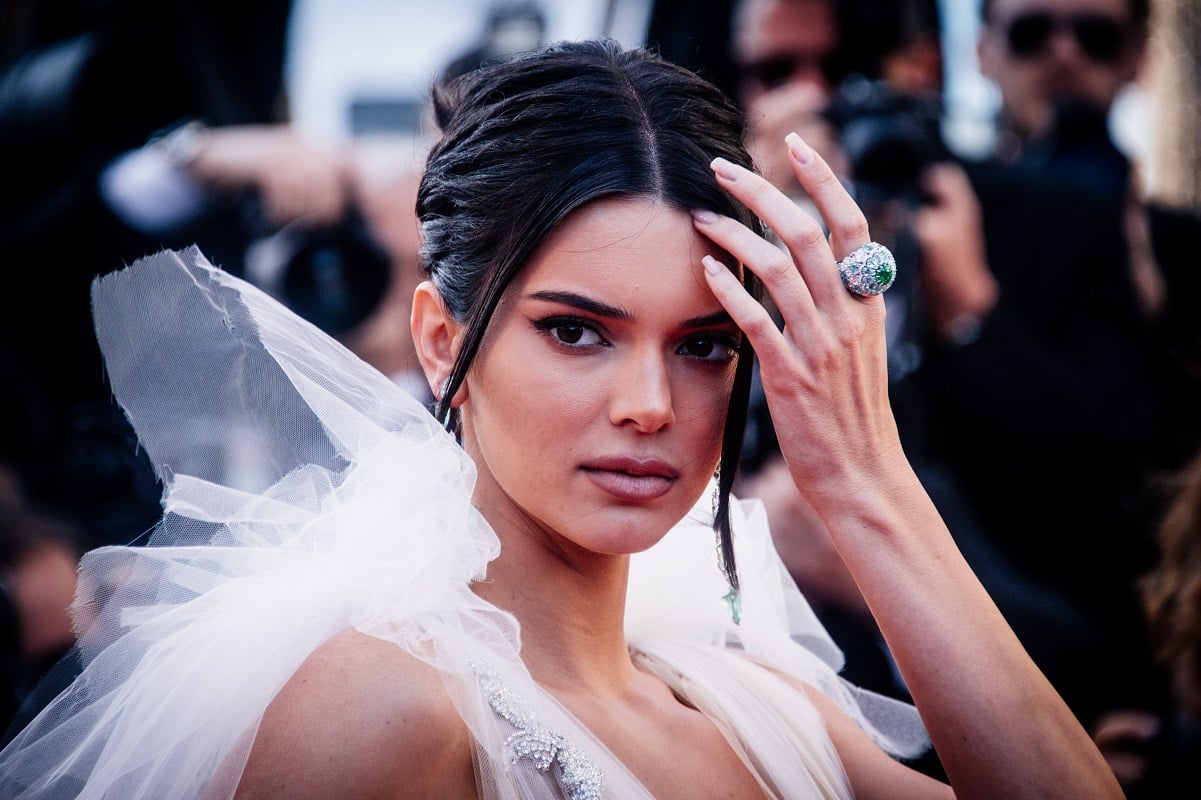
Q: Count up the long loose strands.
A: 2